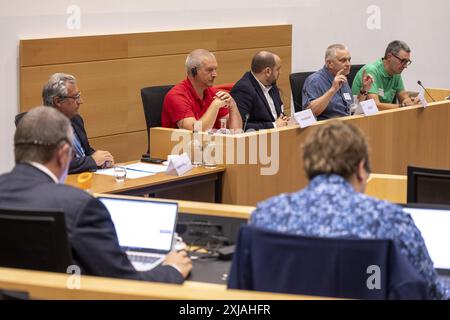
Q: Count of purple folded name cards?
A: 0